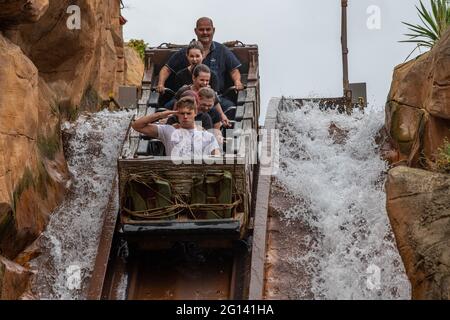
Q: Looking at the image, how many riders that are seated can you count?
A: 6